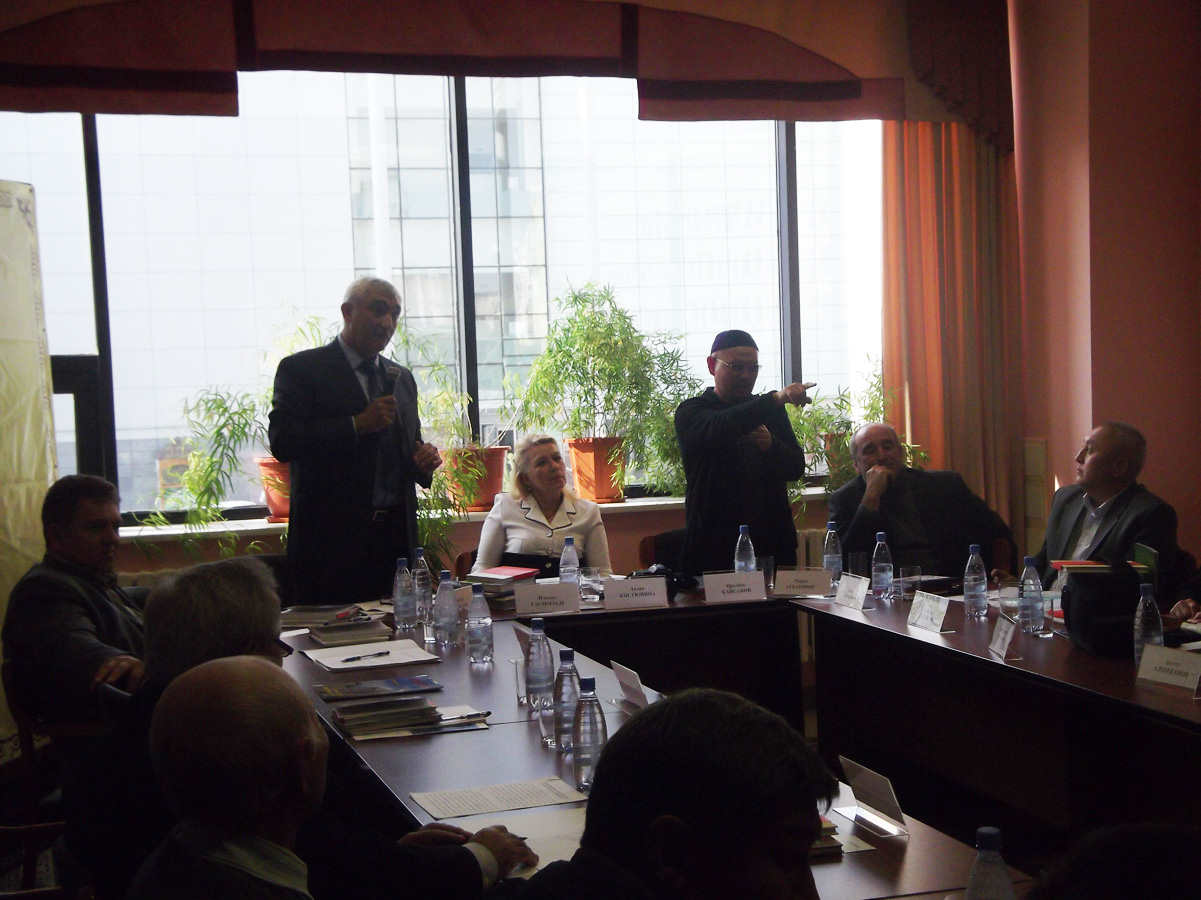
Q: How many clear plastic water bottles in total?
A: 15